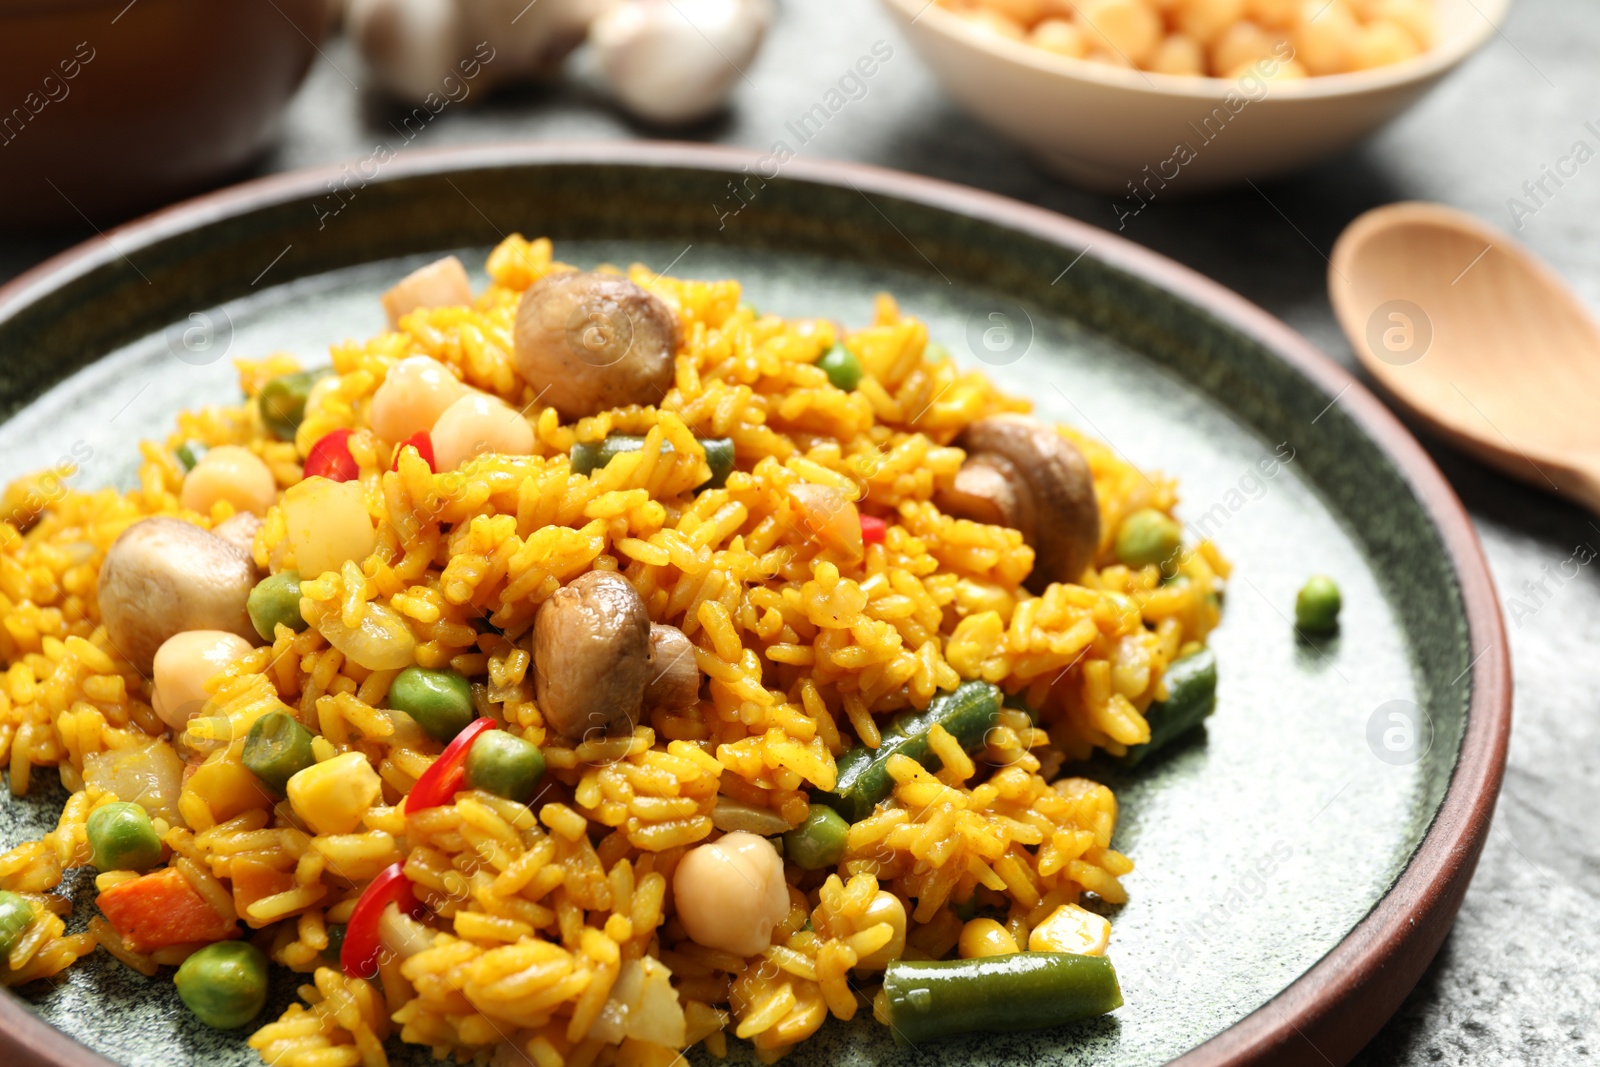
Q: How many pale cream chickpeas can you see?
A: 5